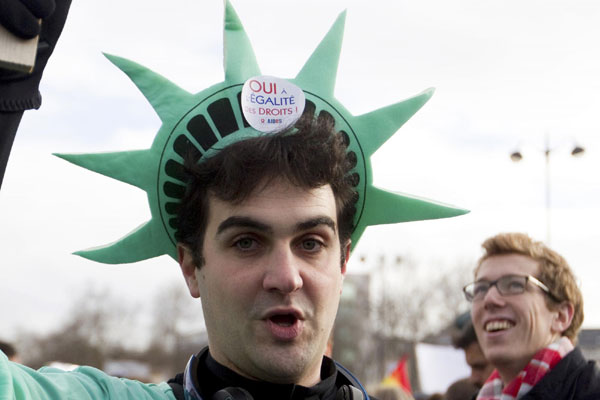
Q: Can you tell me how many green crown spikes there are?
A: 7